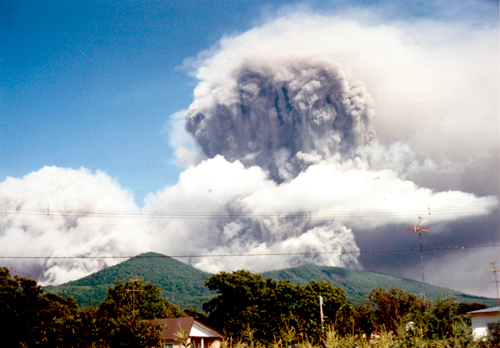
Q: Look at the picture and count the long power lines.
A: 4